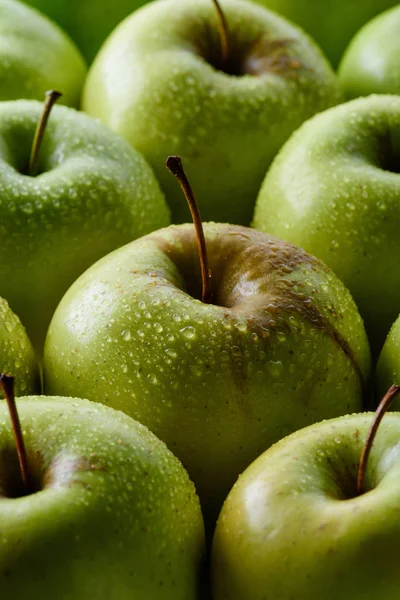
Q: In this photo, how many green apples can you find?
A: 10